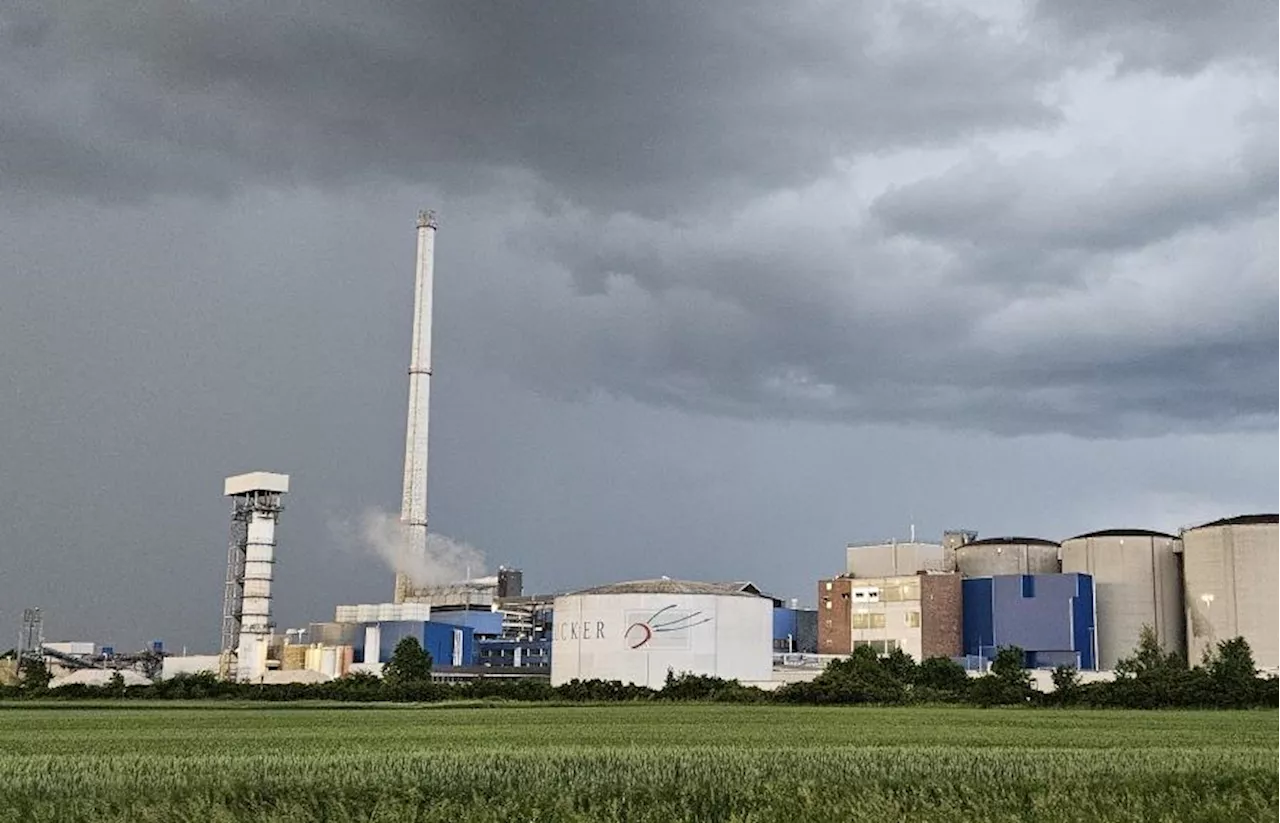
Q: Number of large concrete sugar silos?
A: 3